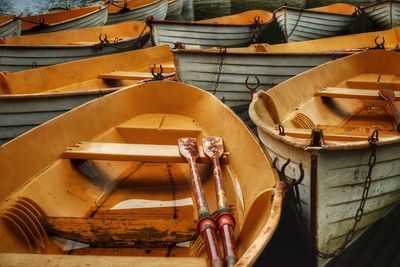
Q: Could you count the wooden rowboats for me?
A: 12